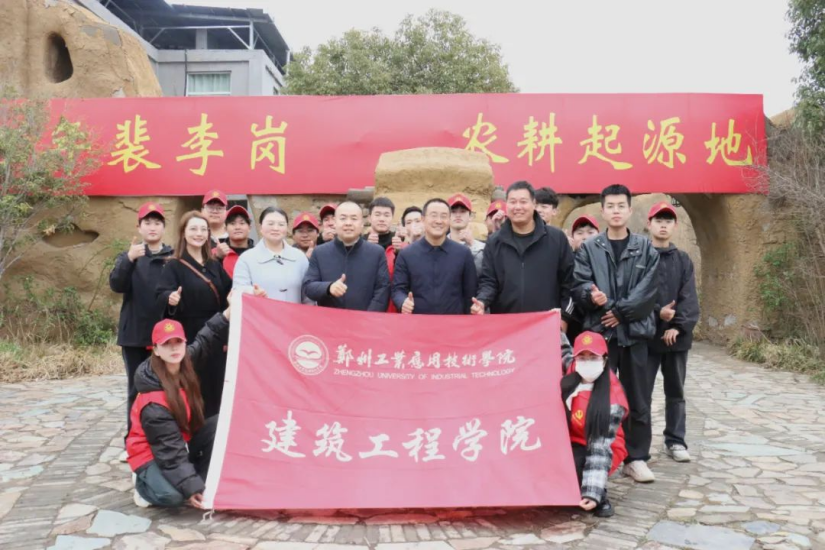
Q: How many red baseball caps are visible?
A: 11